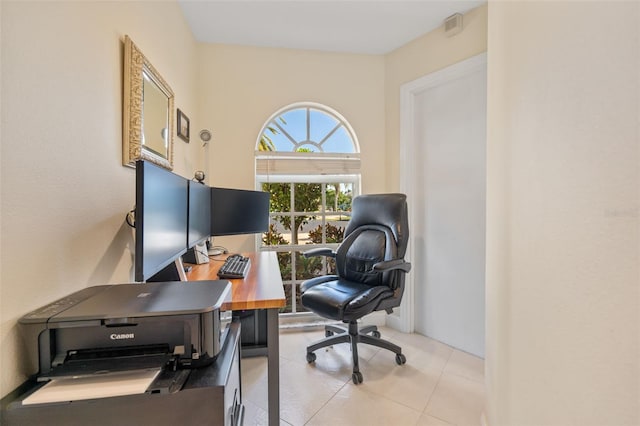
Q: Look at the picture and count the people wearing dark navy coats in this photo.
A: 0